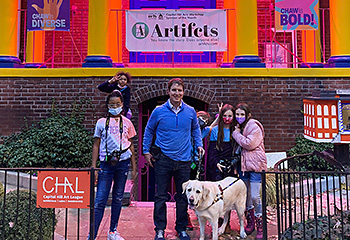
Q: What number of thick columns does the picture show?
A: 4